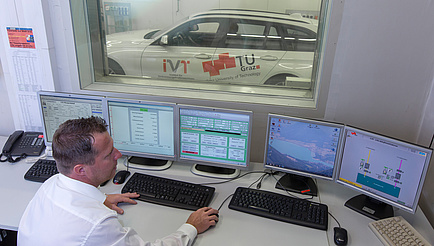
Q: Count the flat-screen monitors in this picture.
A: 5